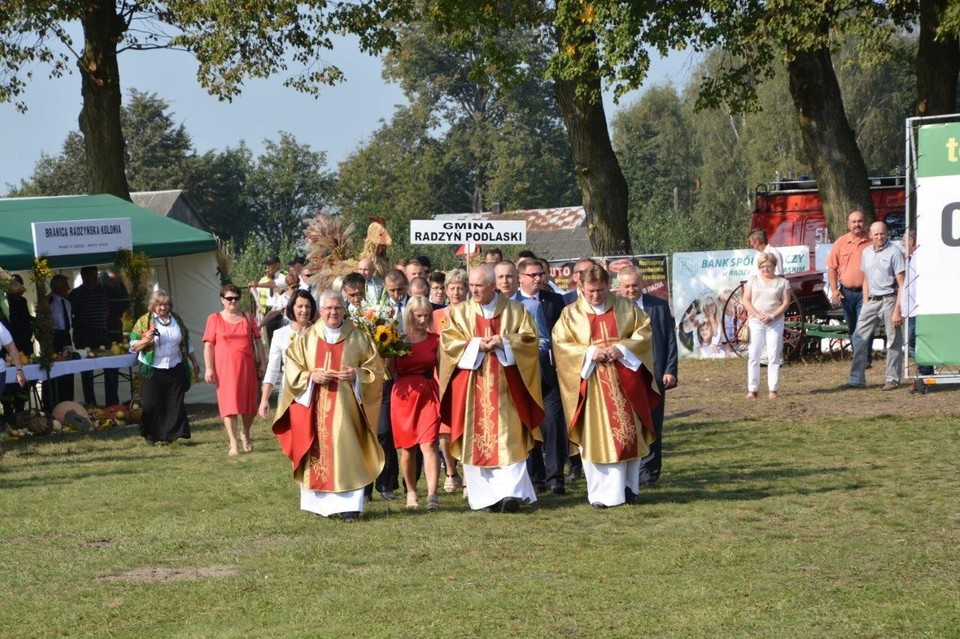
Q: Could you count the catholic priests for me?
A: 3